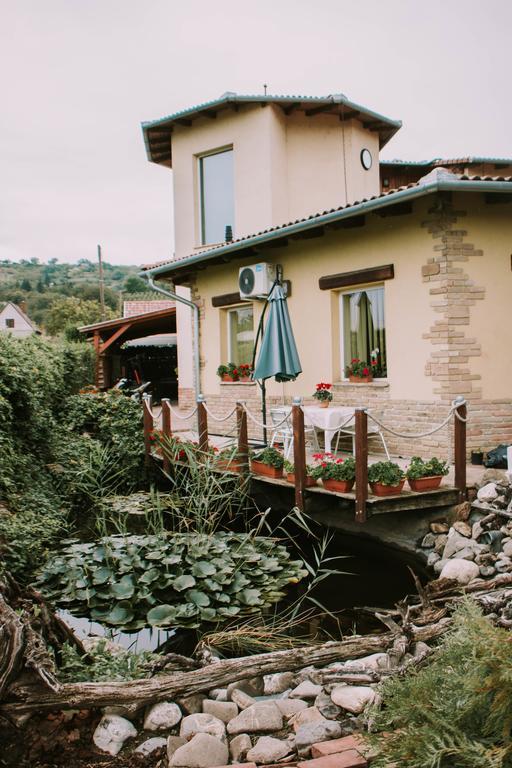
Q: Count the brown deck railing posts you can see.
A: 7